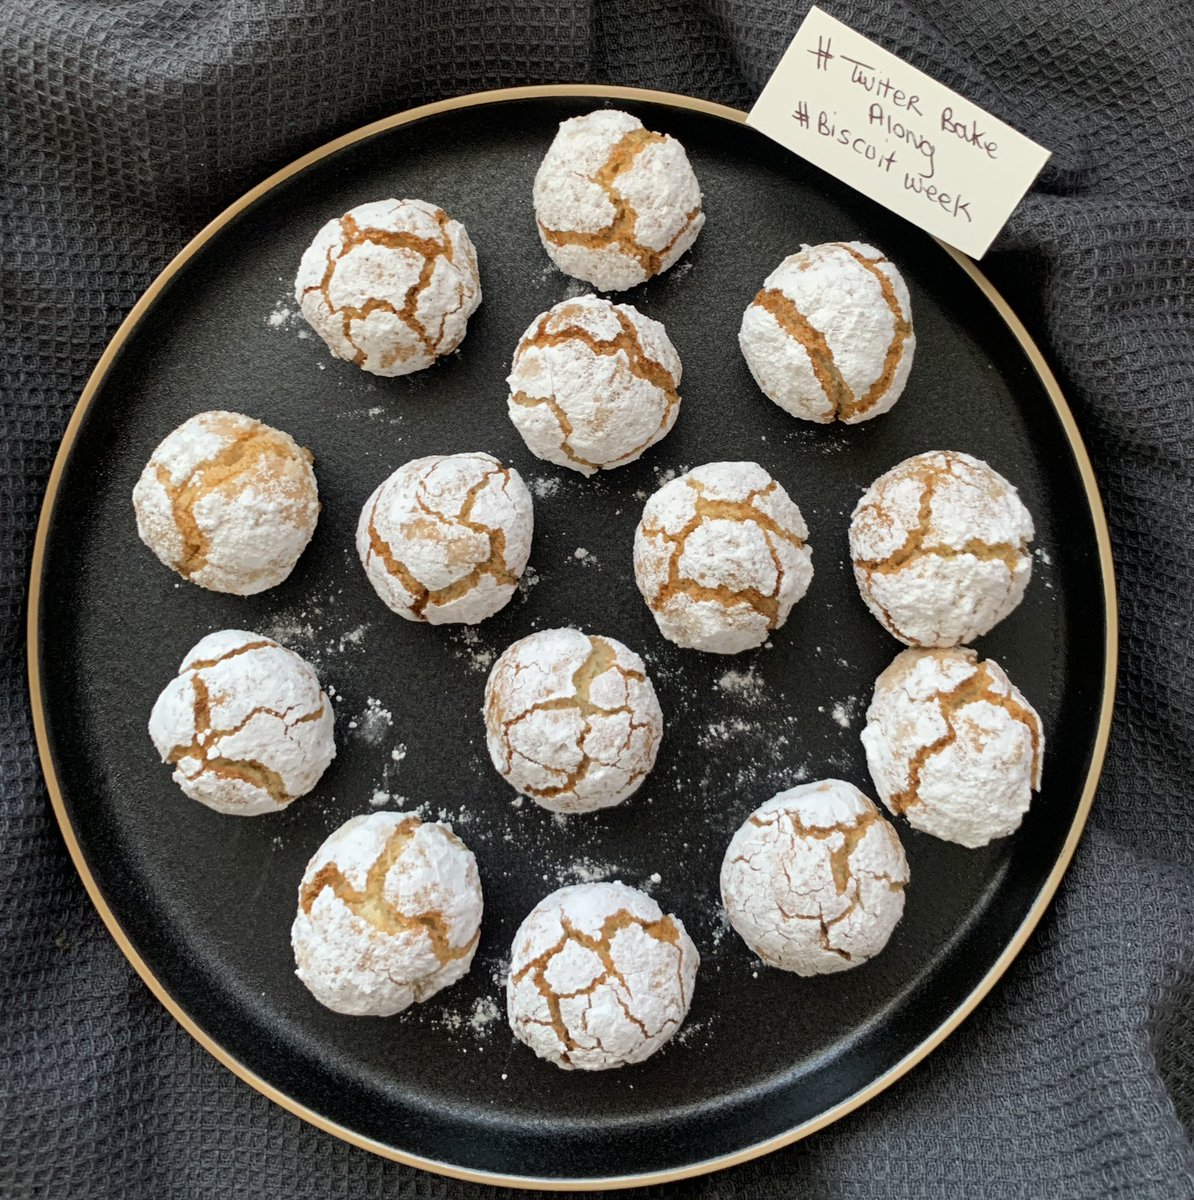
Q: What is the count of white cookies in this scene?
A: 14